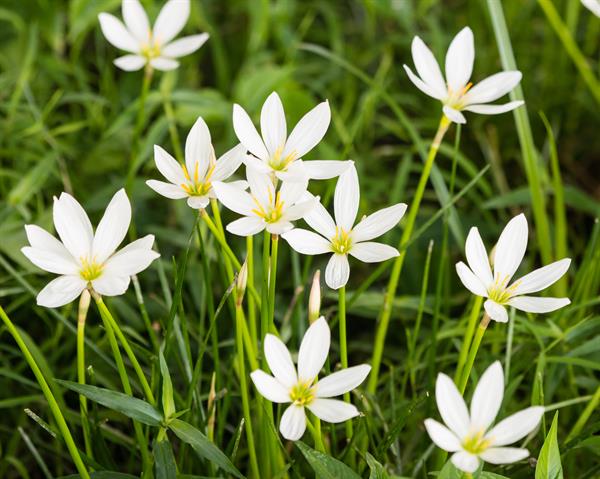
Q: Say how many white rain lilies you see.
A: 10